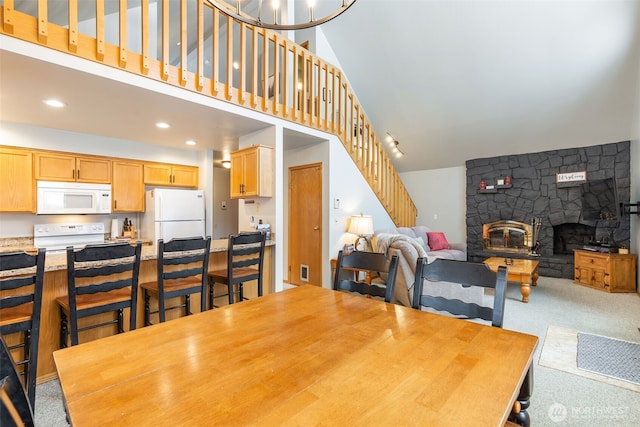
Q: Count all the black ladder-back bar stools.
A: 4